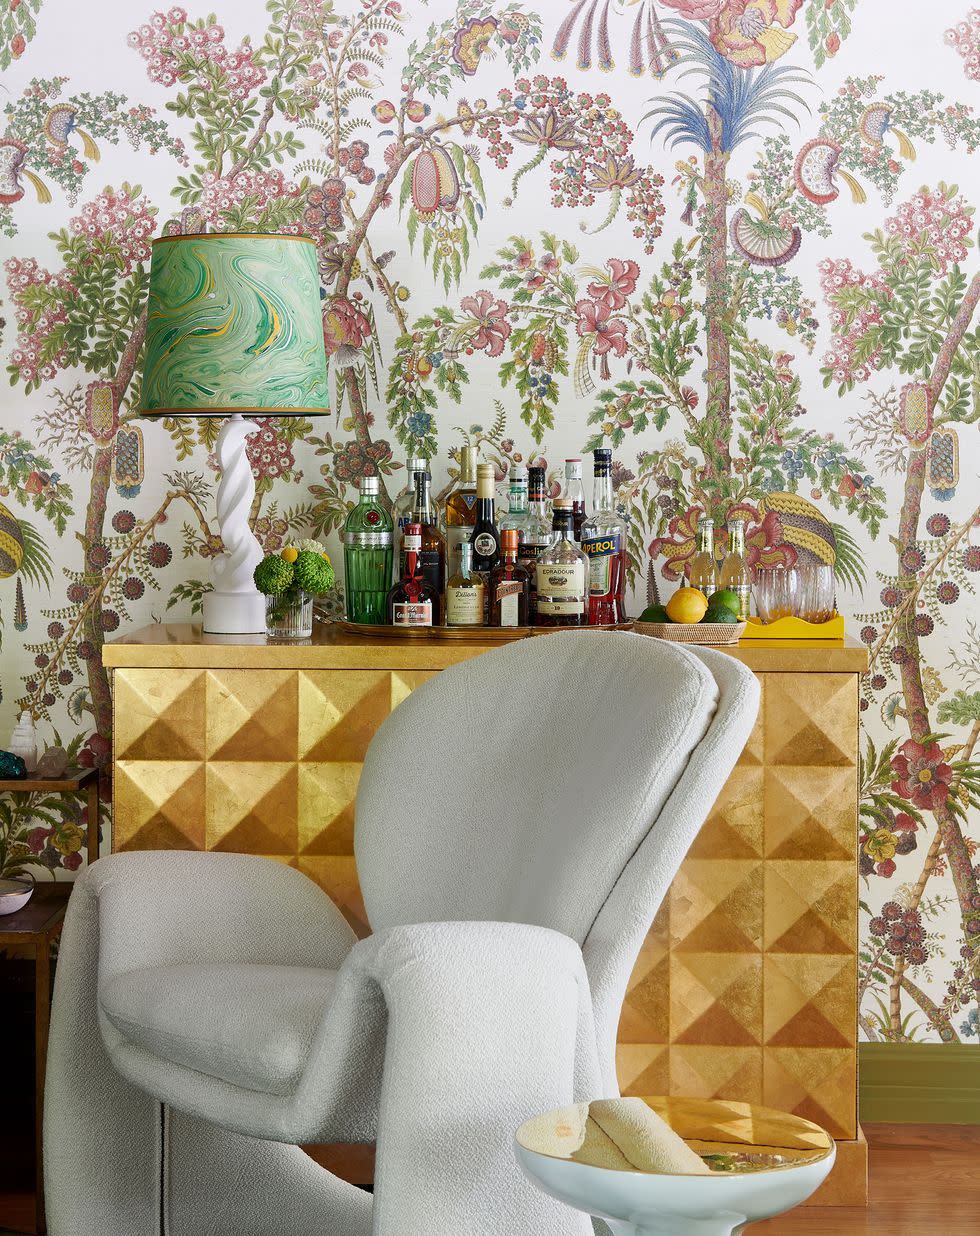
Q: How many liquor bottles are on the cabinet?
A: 13